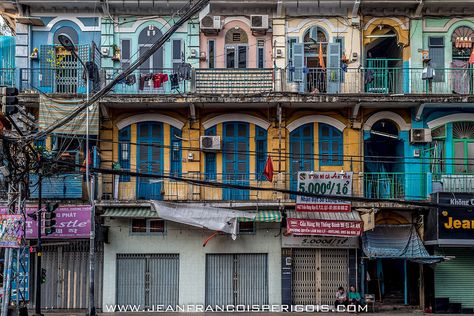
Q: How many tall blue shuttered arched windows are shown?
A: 3